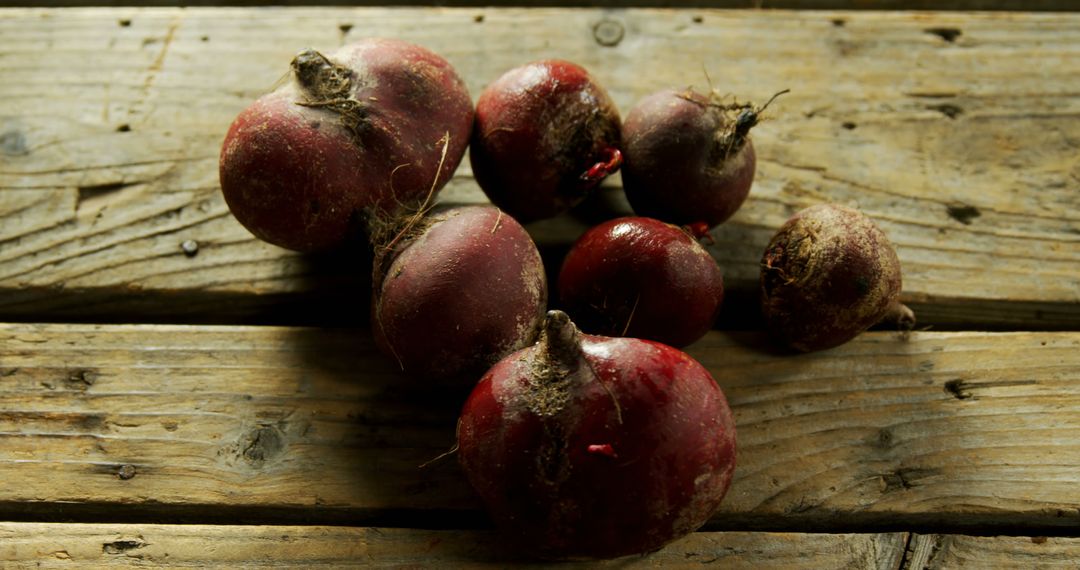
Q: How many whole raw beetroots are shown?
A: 7